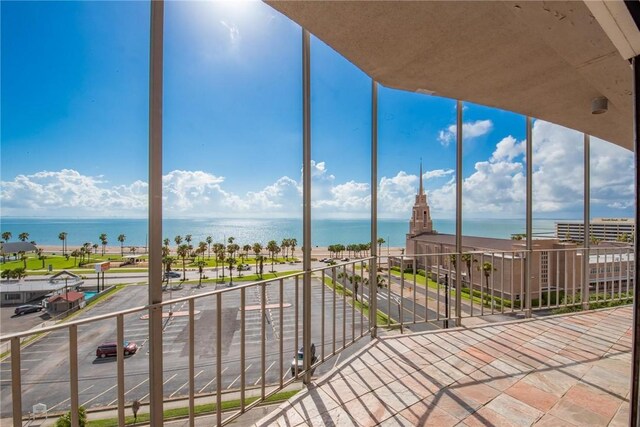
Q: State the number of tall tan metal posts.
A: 6